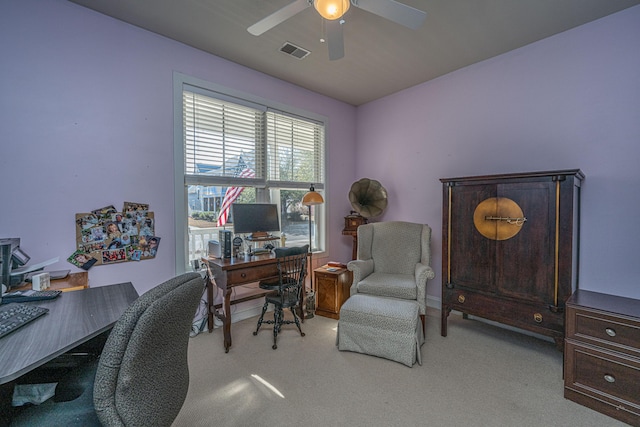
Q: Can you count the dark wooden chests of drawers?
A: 1